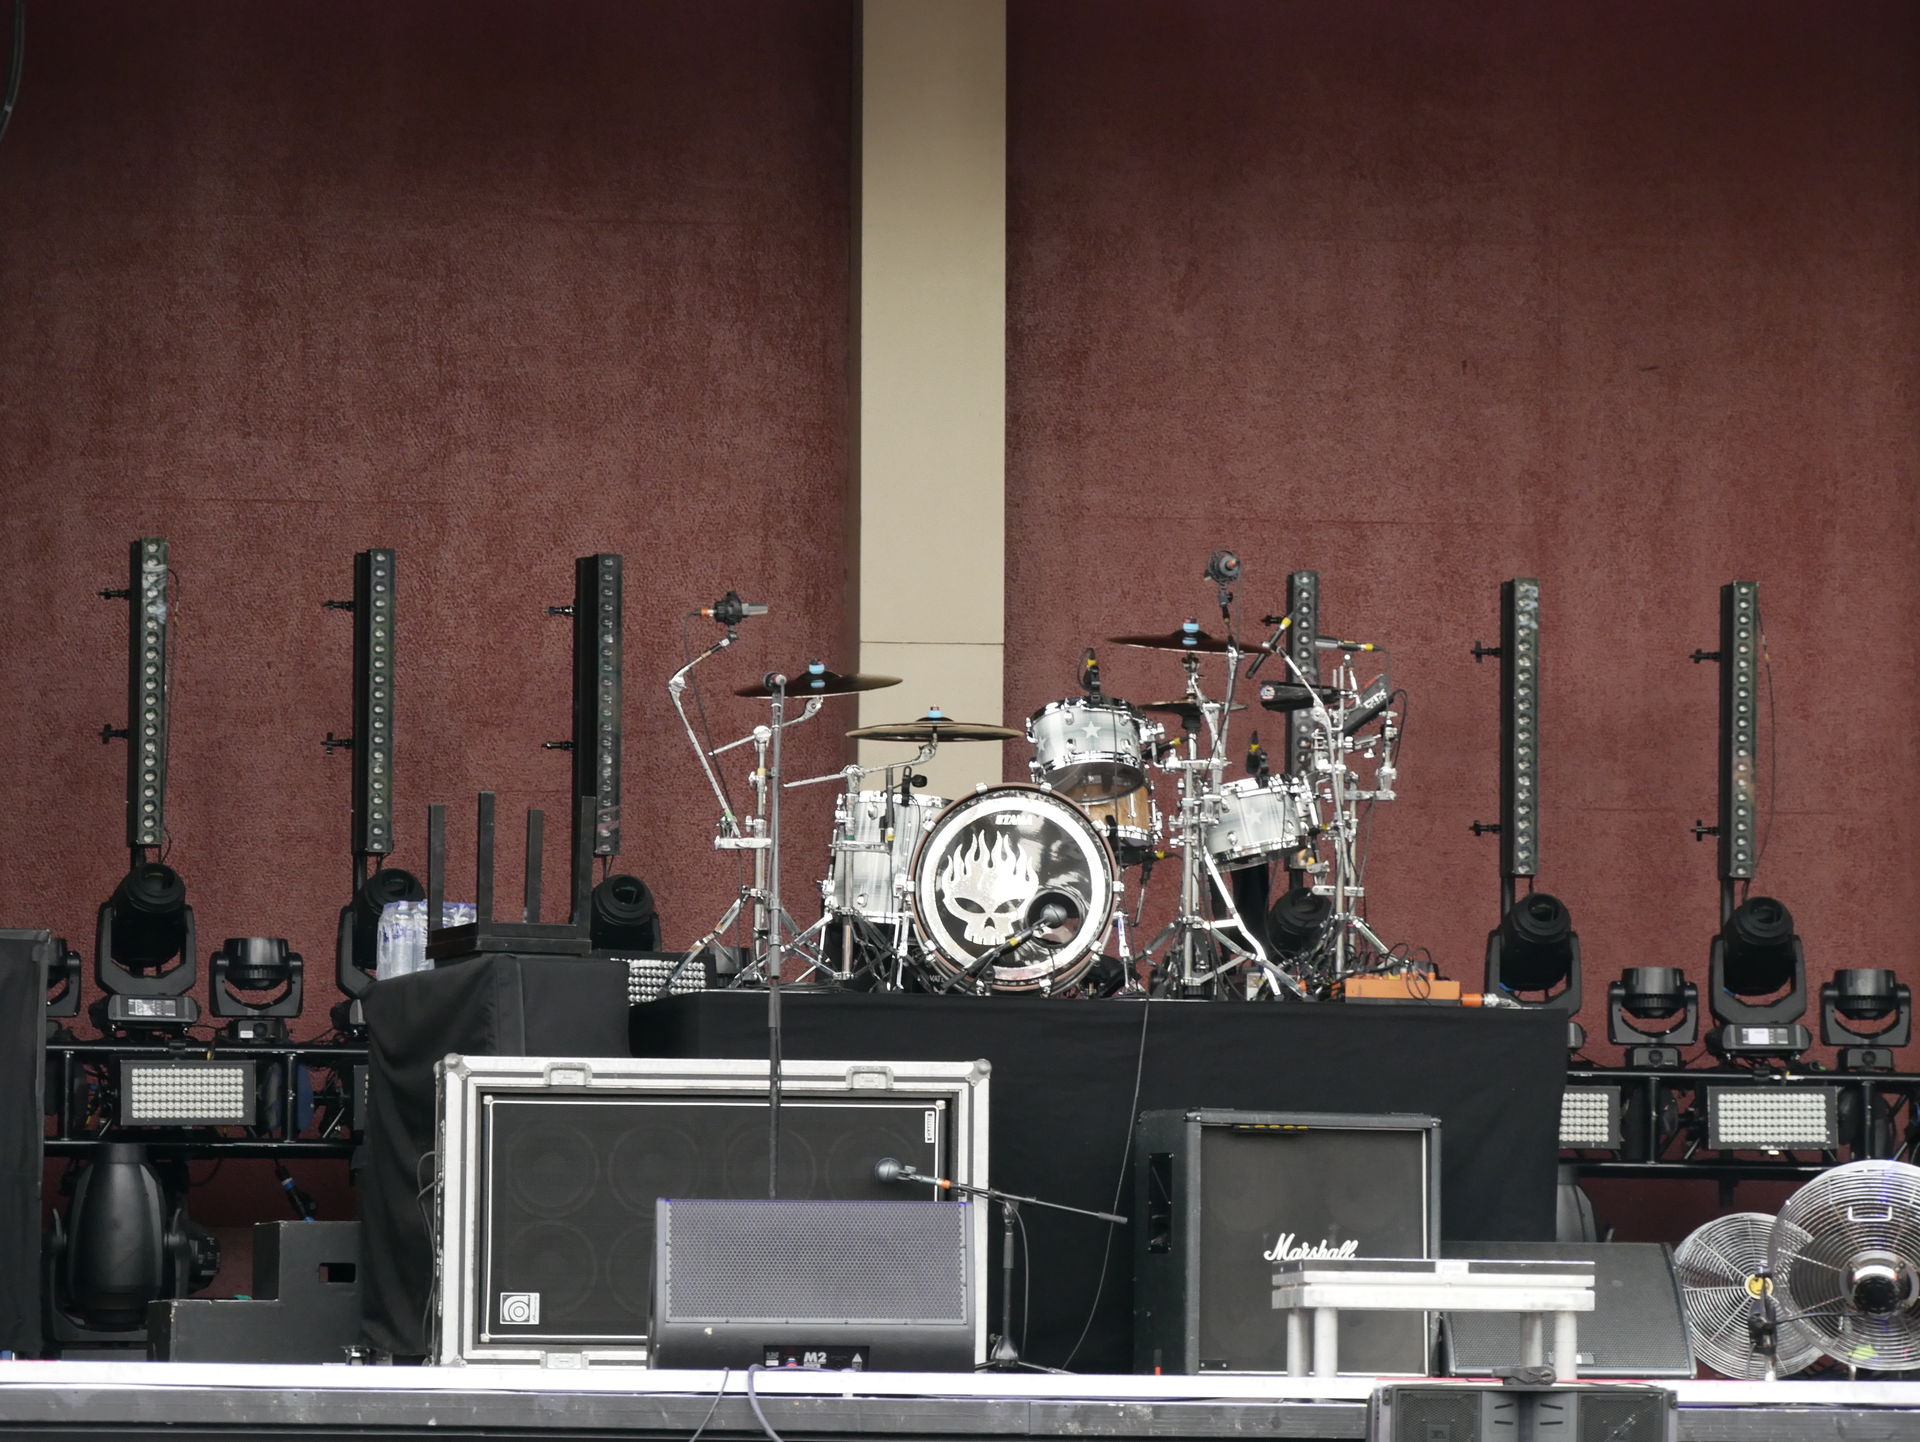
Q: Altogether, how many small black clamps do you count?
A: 11